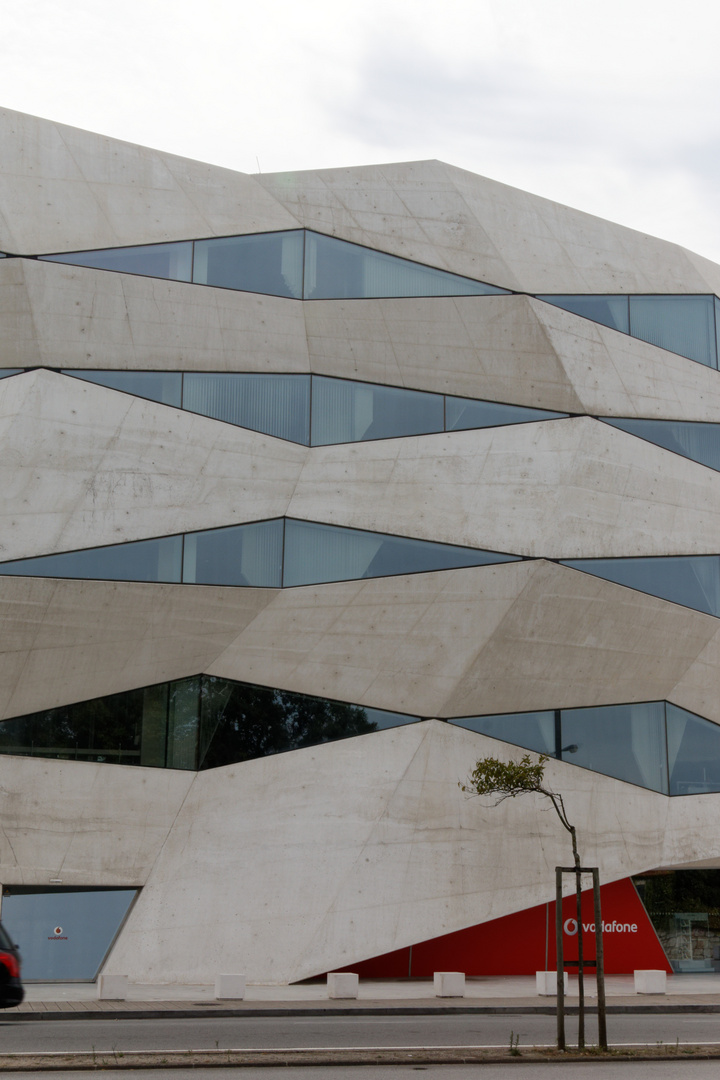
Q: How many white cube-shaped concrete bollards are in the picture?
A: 6